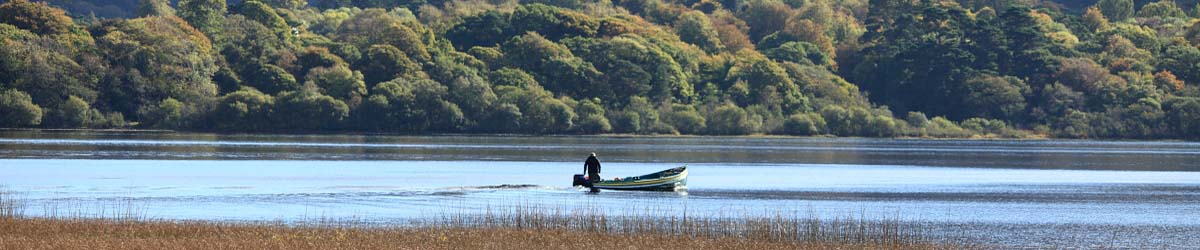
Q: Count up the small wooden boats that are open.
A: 1